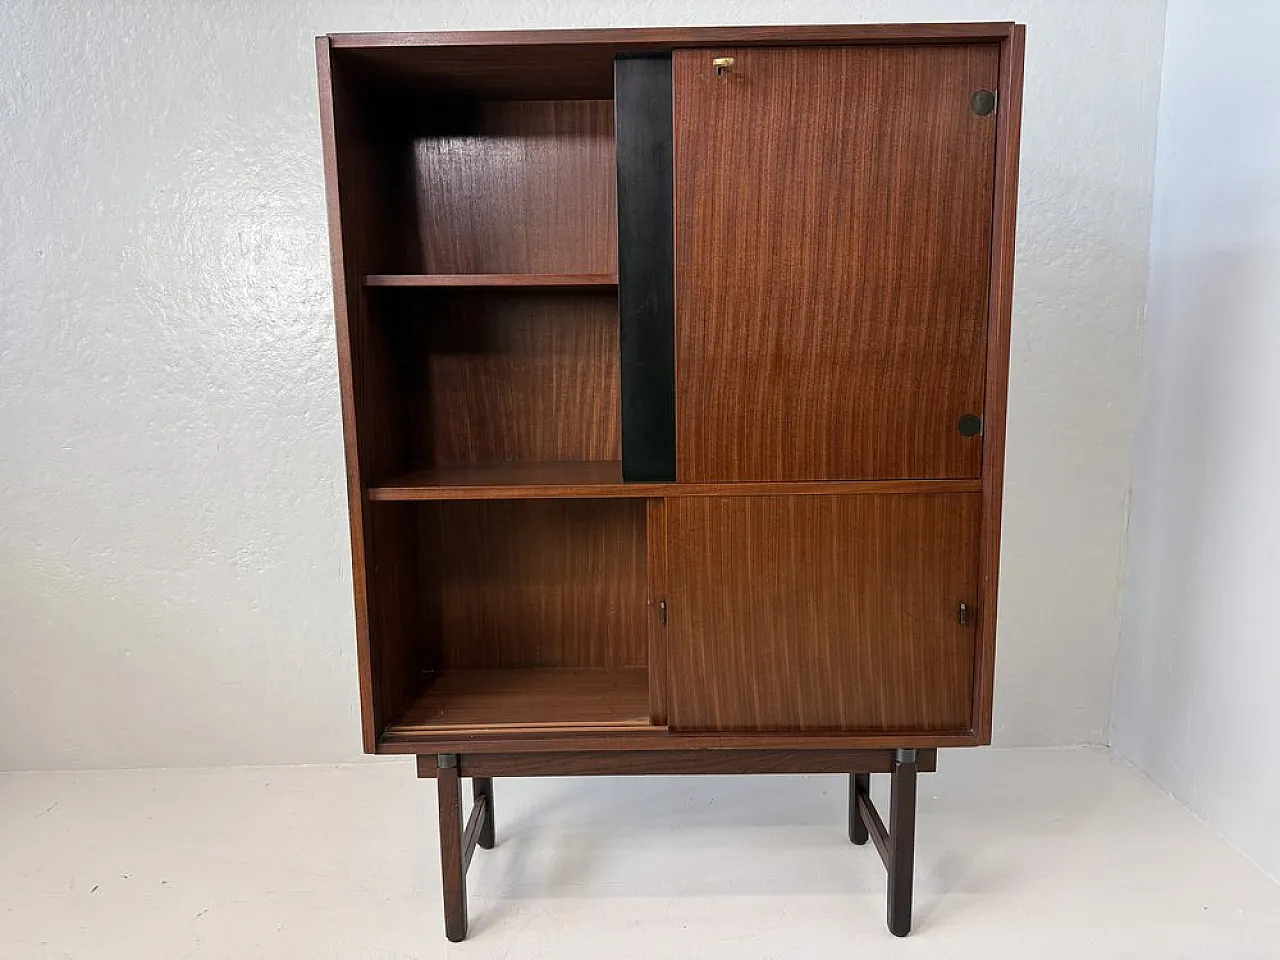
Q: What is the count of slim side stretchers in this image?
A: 2